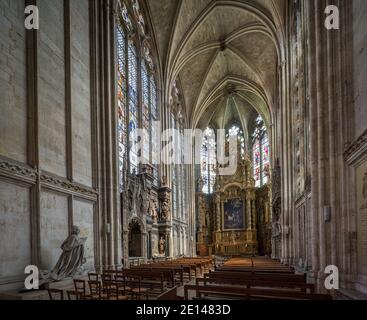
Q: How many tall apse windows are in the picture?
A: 3